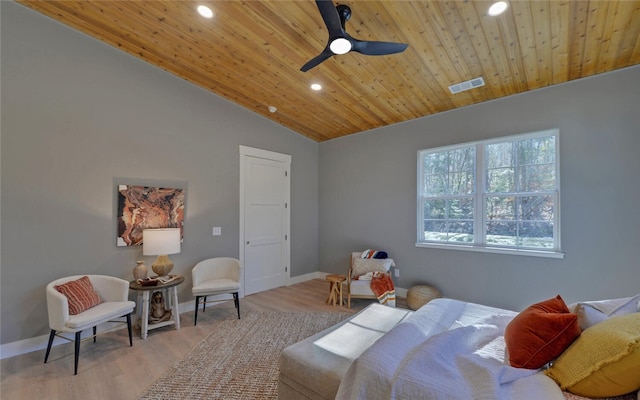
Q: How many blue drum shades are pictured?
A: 0